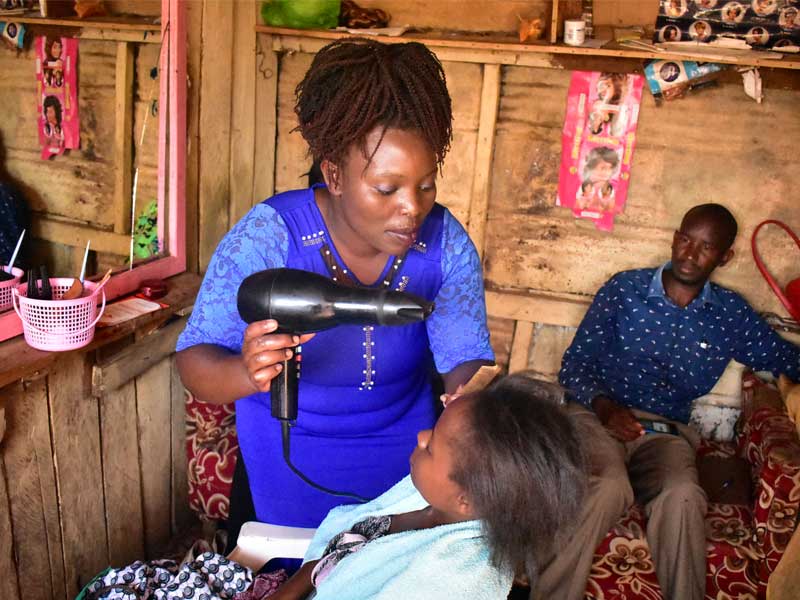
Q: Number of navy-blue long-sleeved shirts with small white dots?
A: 1